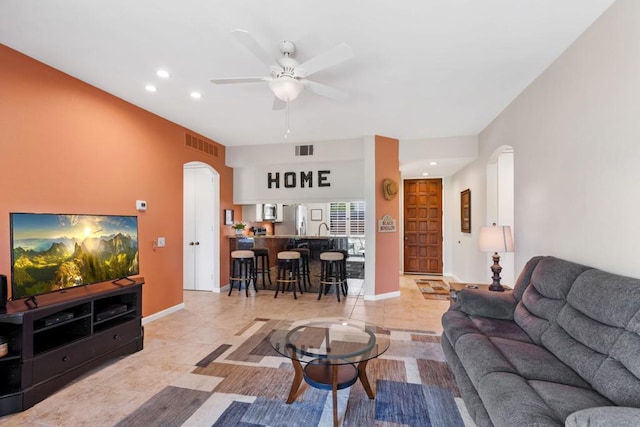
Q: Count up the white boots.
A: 0